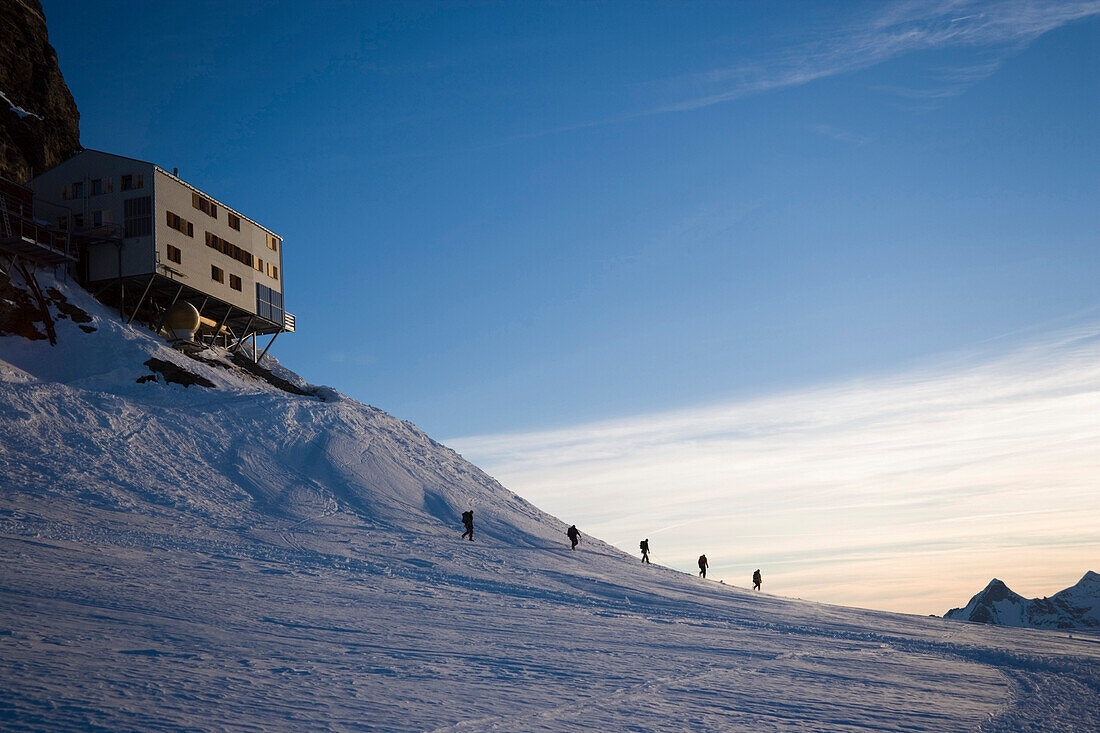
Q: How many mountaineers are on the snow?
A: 5